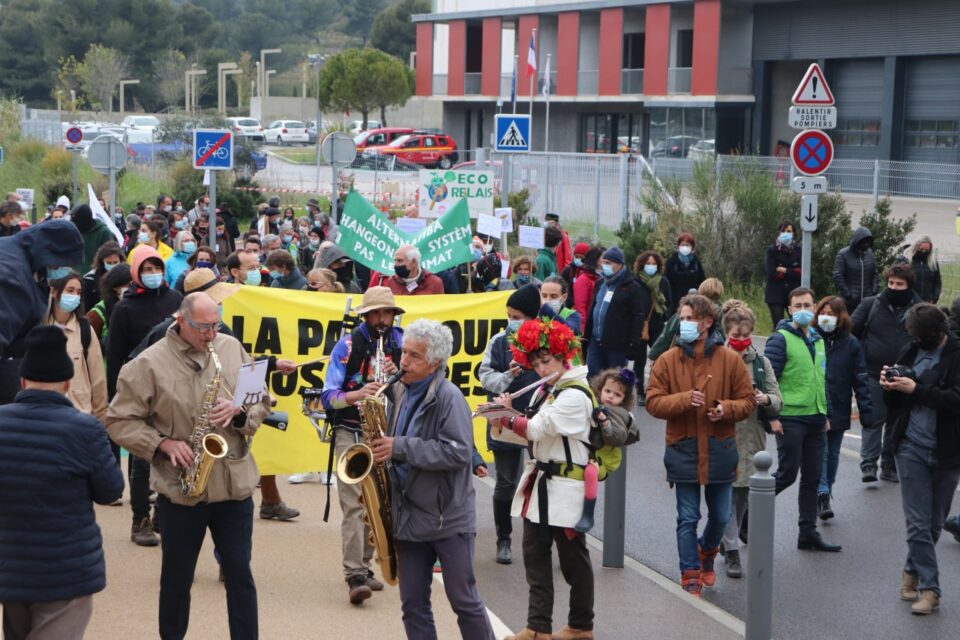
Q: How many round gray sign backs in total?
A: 2